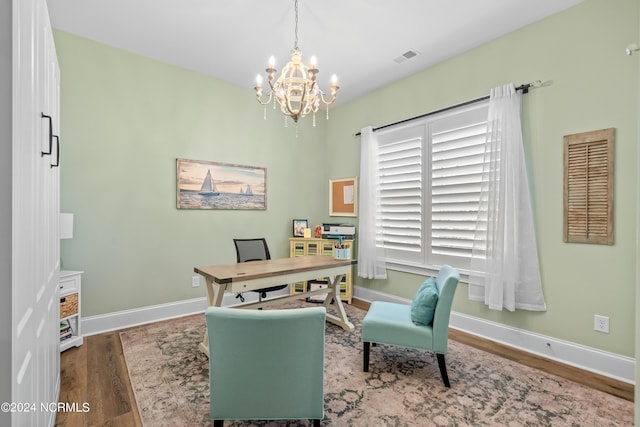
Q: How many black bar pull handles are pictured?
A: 2